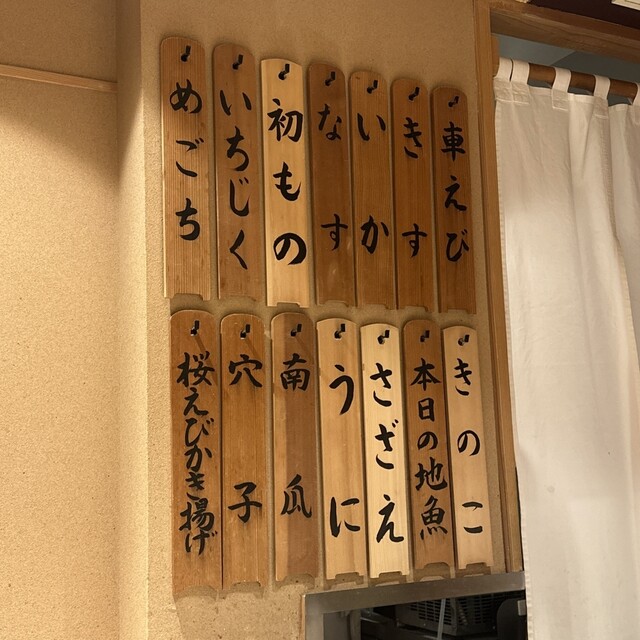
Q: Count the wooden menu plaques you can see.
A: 14